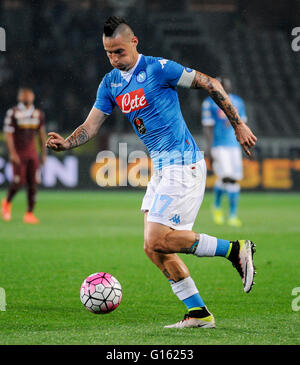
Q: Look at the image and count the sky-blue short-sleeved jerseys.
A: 2